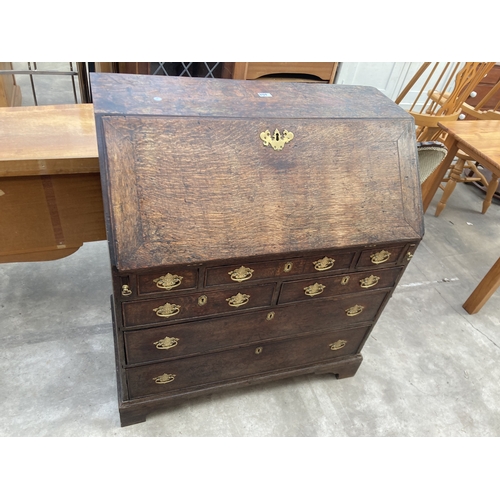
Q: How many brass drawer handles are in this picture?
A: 12